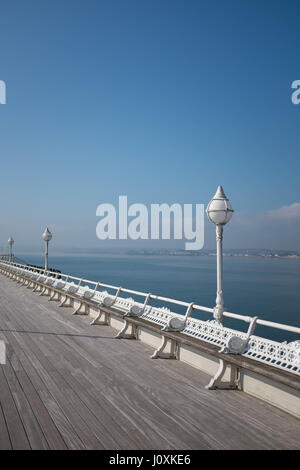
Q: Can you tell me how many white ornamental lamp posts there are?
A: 3